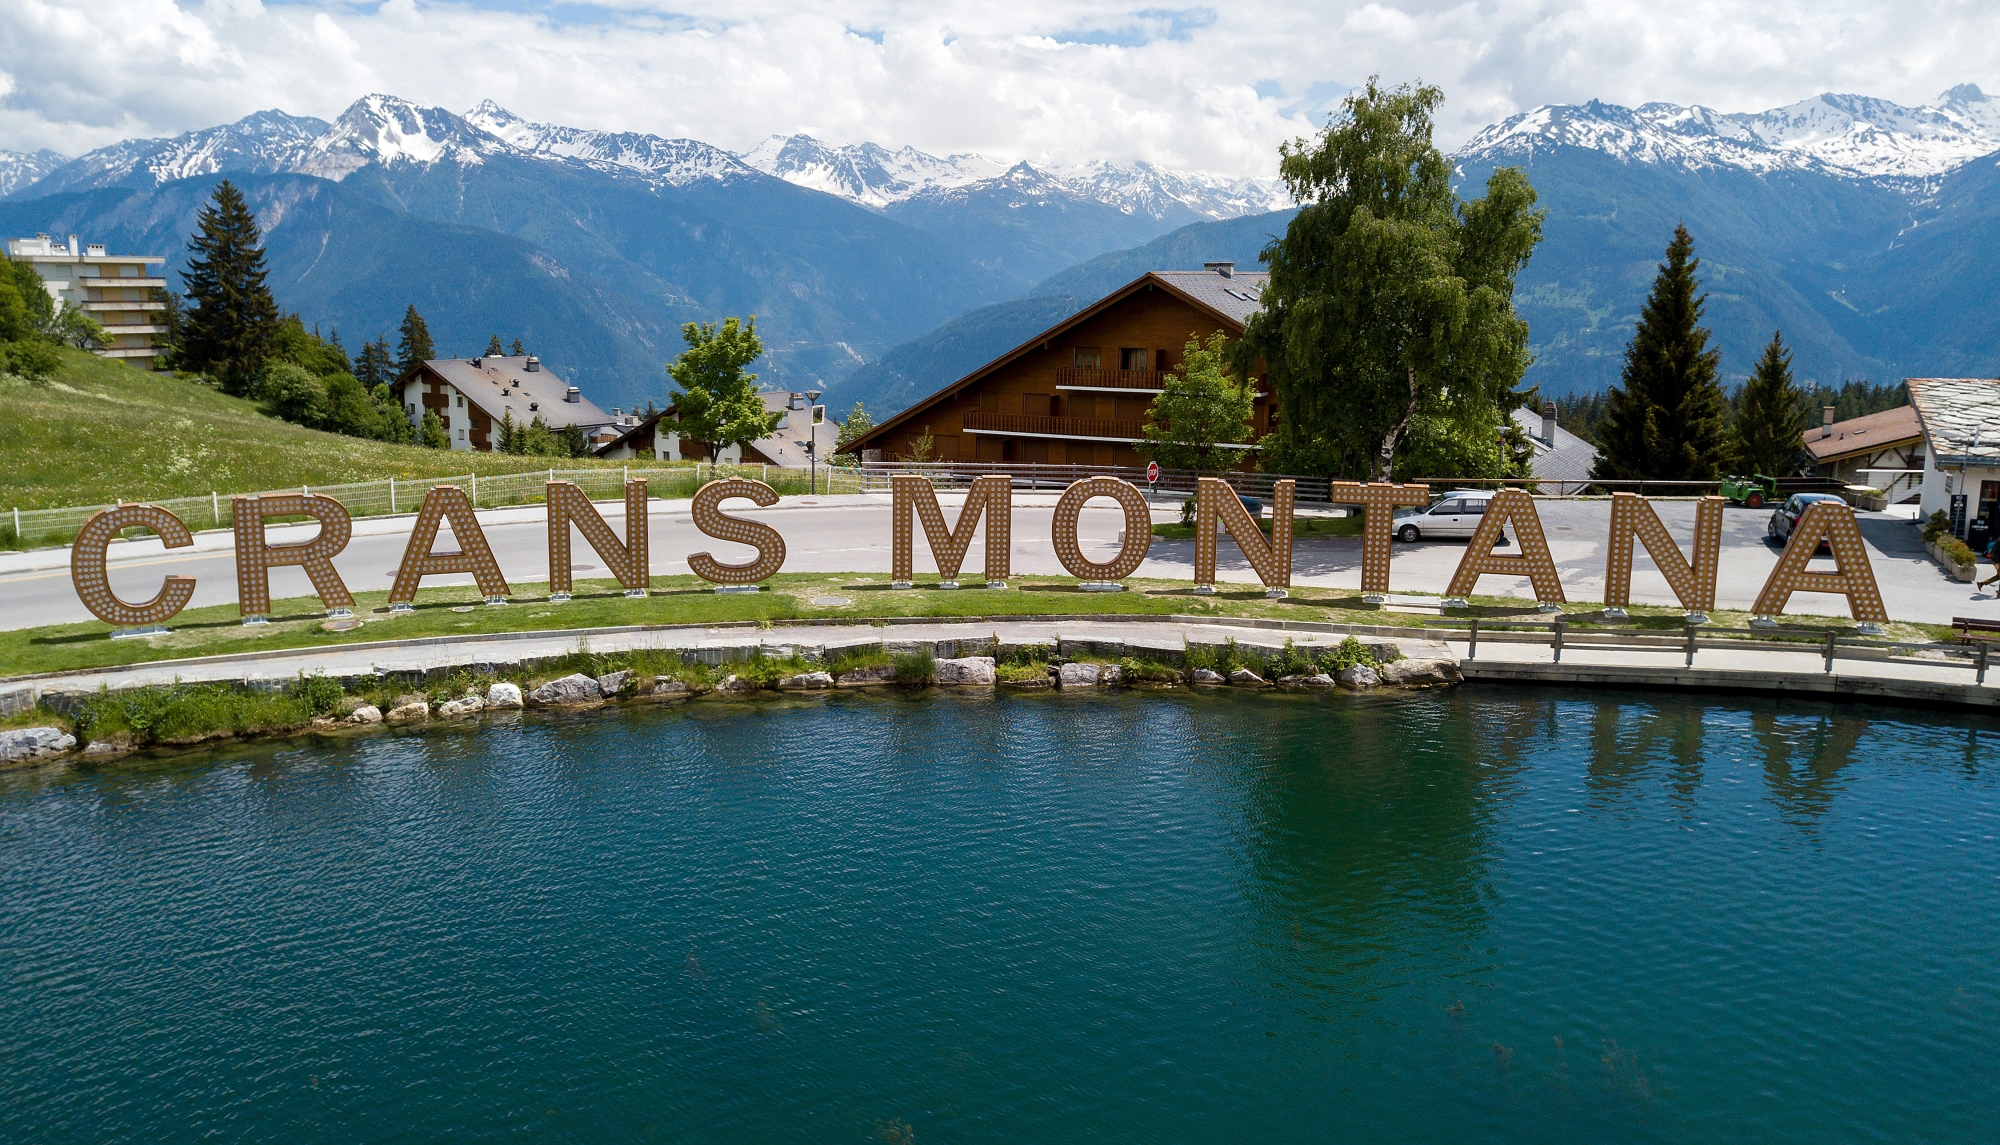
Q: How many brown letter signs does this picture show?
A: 12